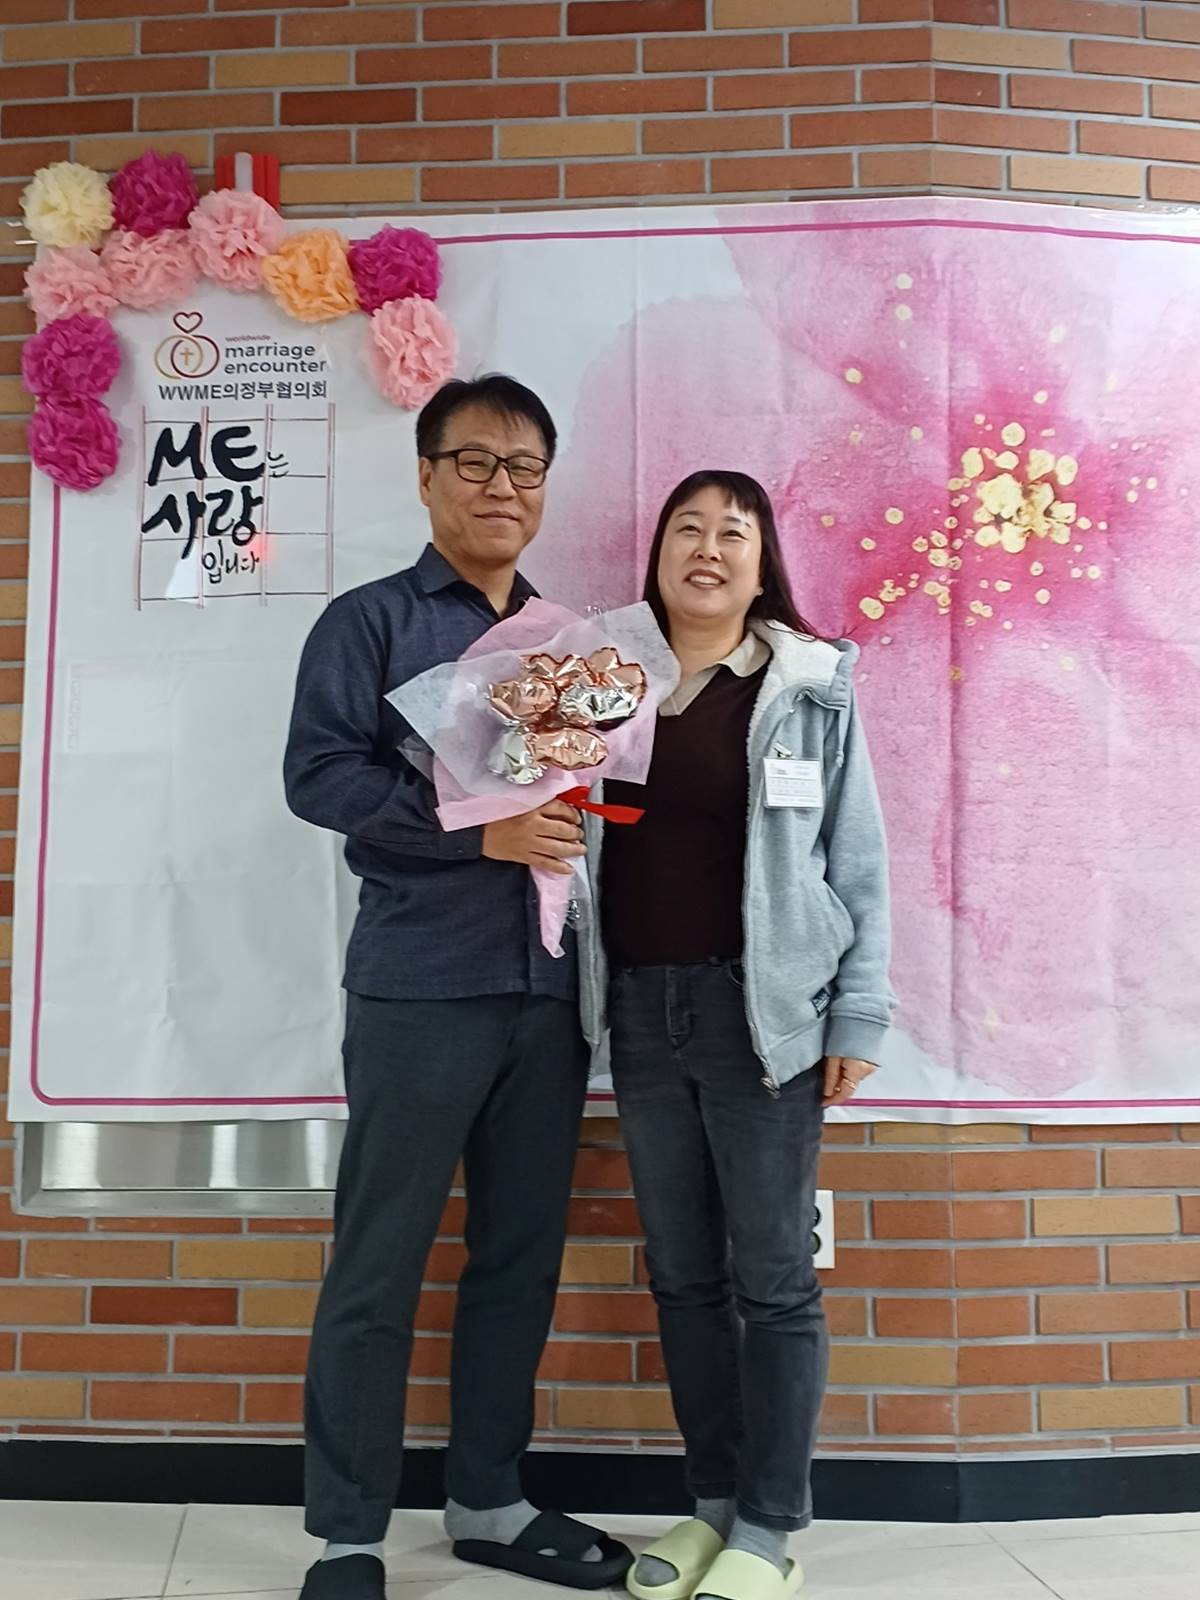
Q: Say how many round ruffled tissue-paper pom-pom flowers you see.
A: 10